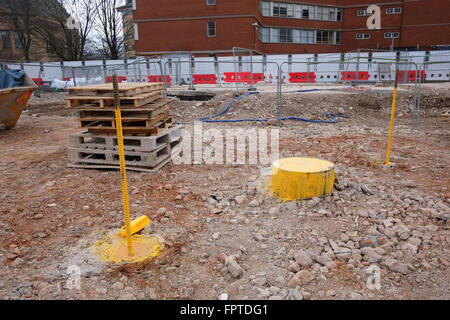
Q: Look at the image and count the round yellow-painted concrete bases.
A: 2